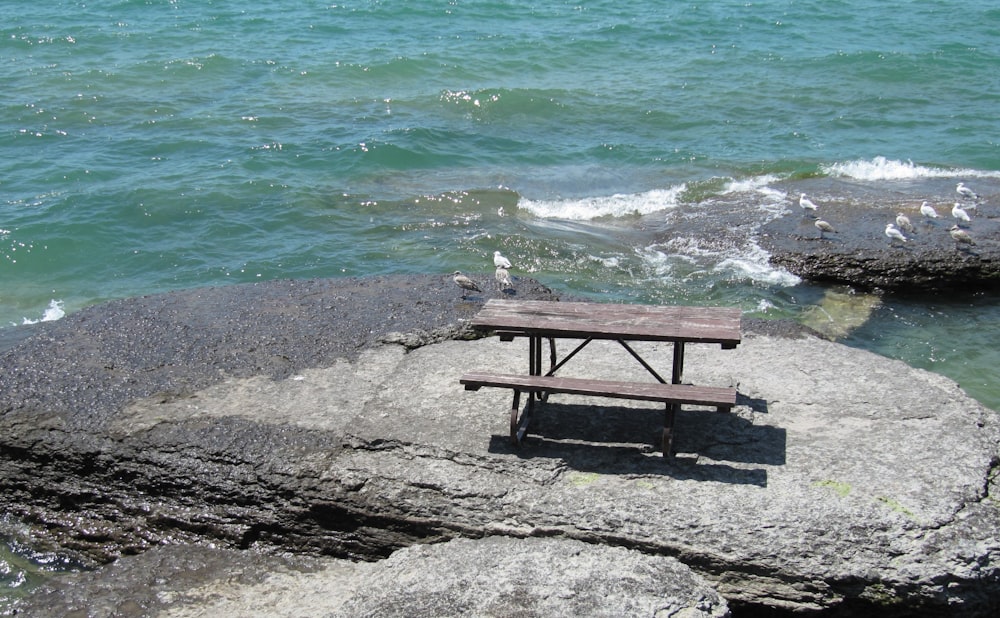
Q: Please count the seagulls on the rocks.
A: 11